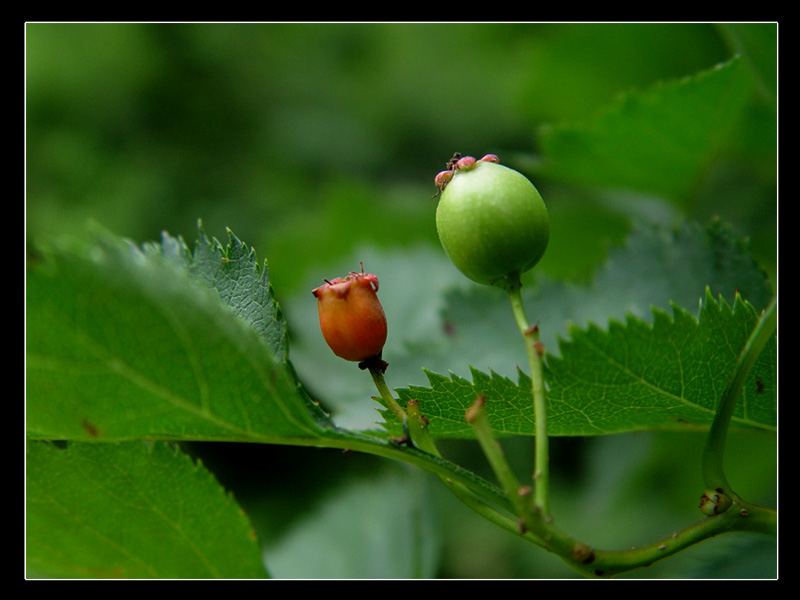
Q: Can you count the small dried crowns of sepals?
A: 2